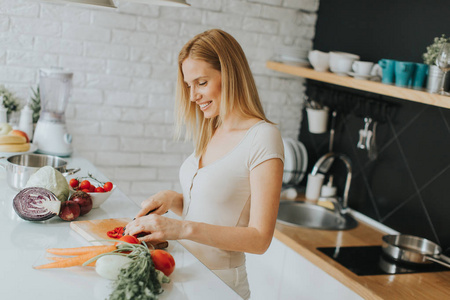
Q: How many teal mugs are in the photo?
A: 3